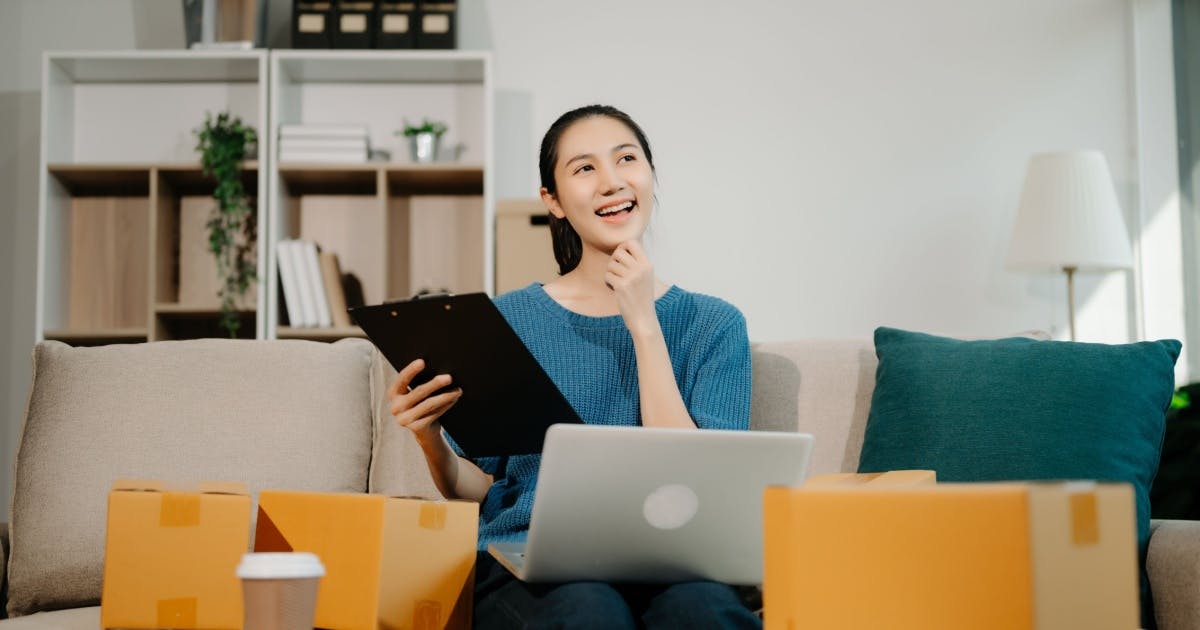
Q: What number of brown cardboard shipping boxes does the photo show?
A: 4